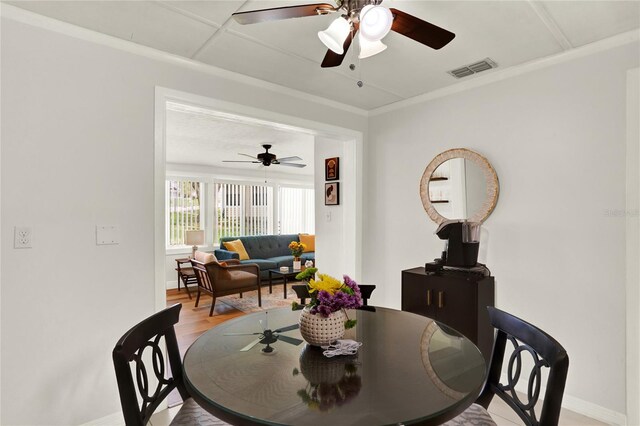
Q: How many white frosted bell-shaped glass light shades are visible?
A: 3